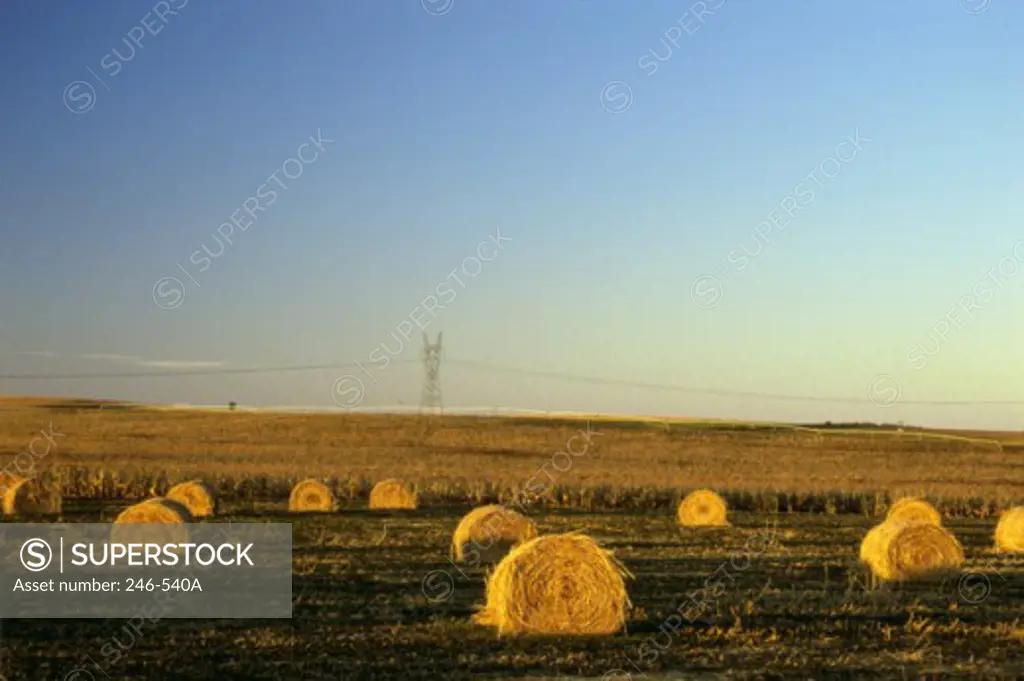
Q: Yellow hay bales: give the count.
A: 12